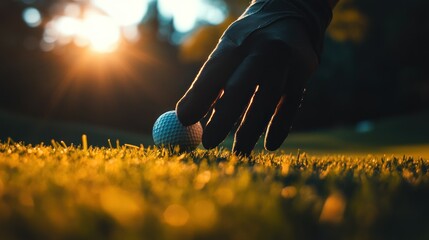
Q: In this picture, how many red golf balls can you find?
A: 0